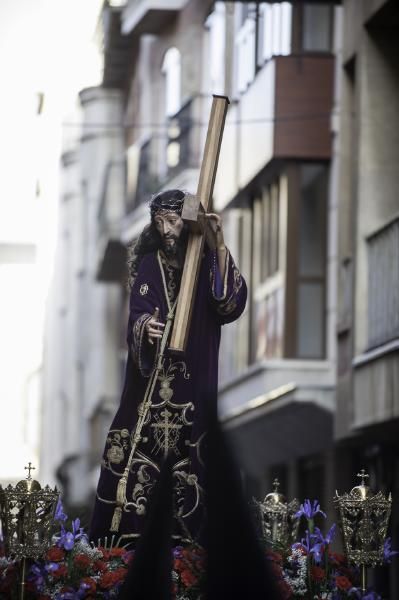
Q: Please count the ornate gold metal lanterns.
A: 3